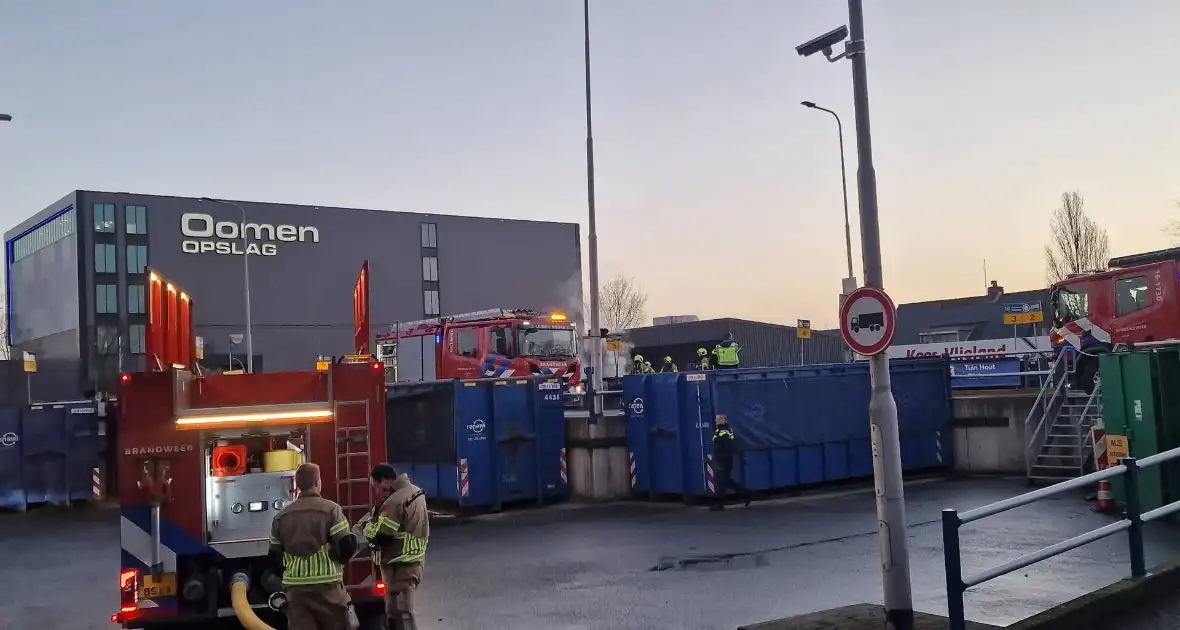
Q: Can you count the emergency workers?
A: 8